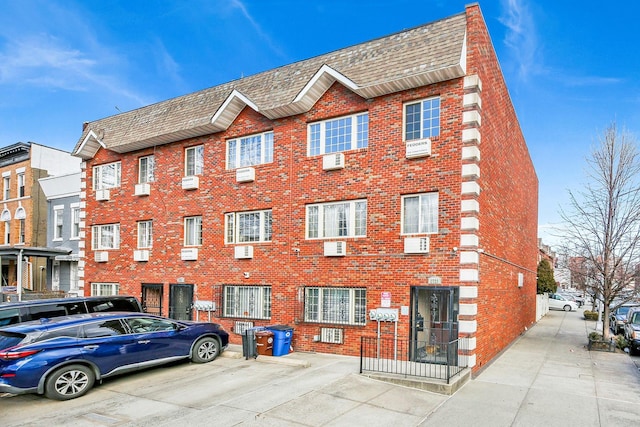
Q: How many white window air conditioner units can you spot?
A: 14